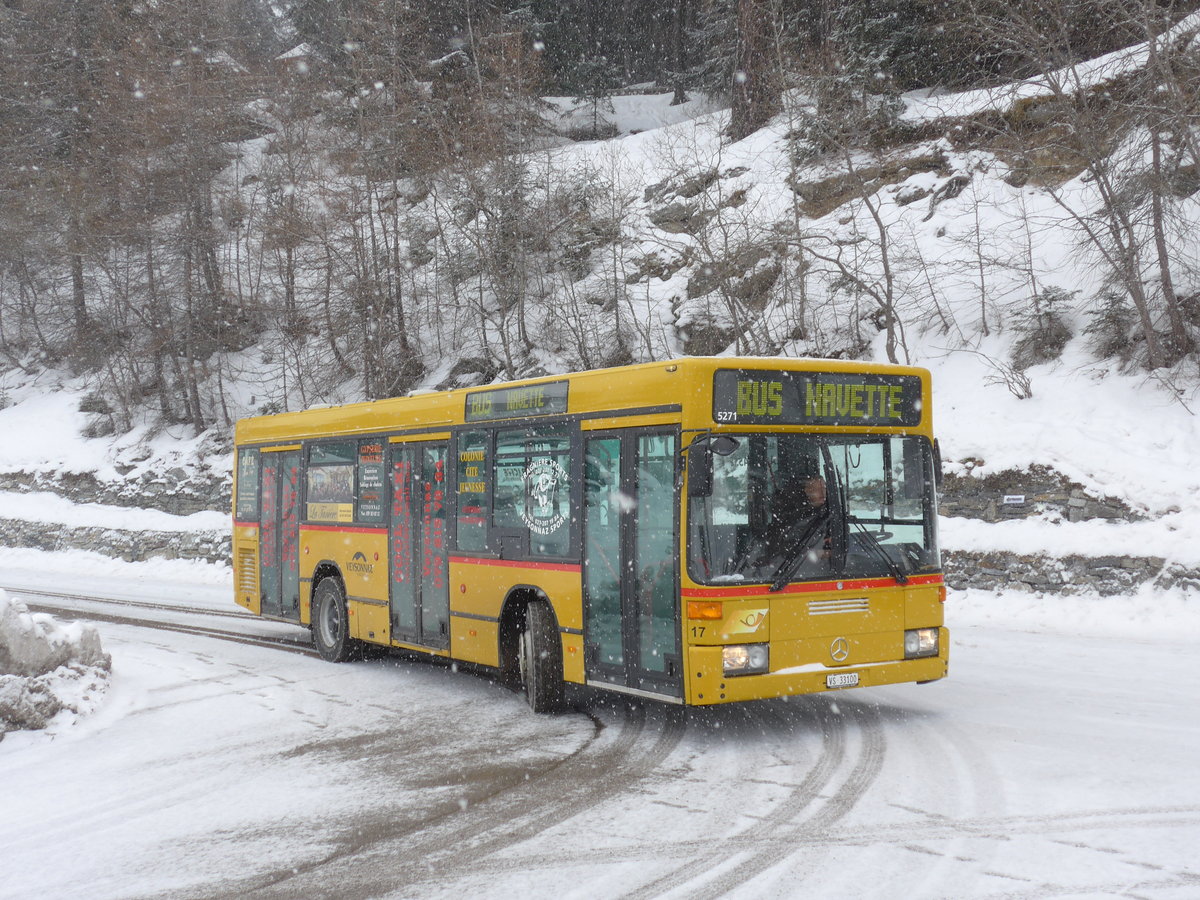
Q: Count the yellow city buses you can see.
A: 1